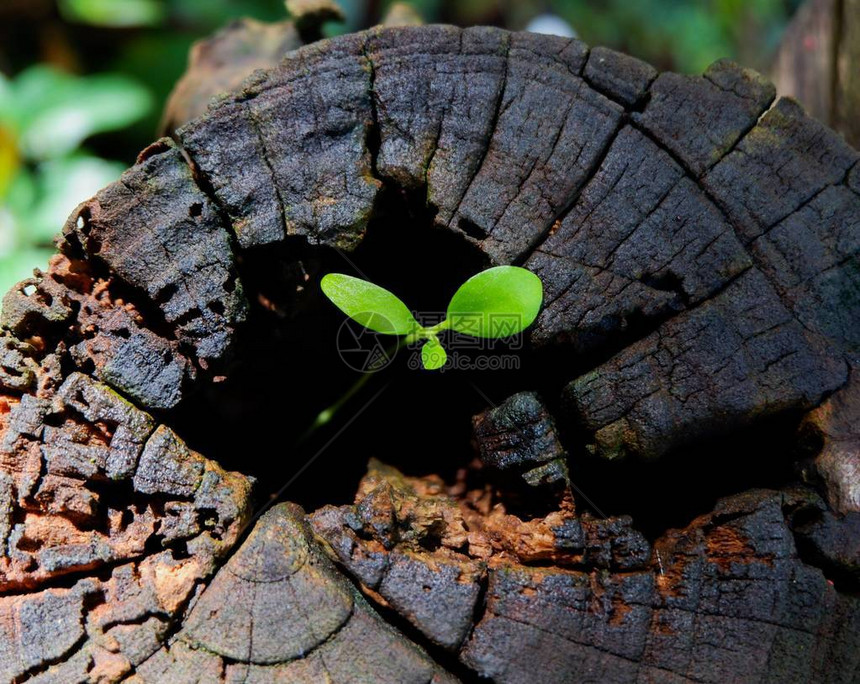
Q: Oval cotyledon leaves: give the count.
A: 2